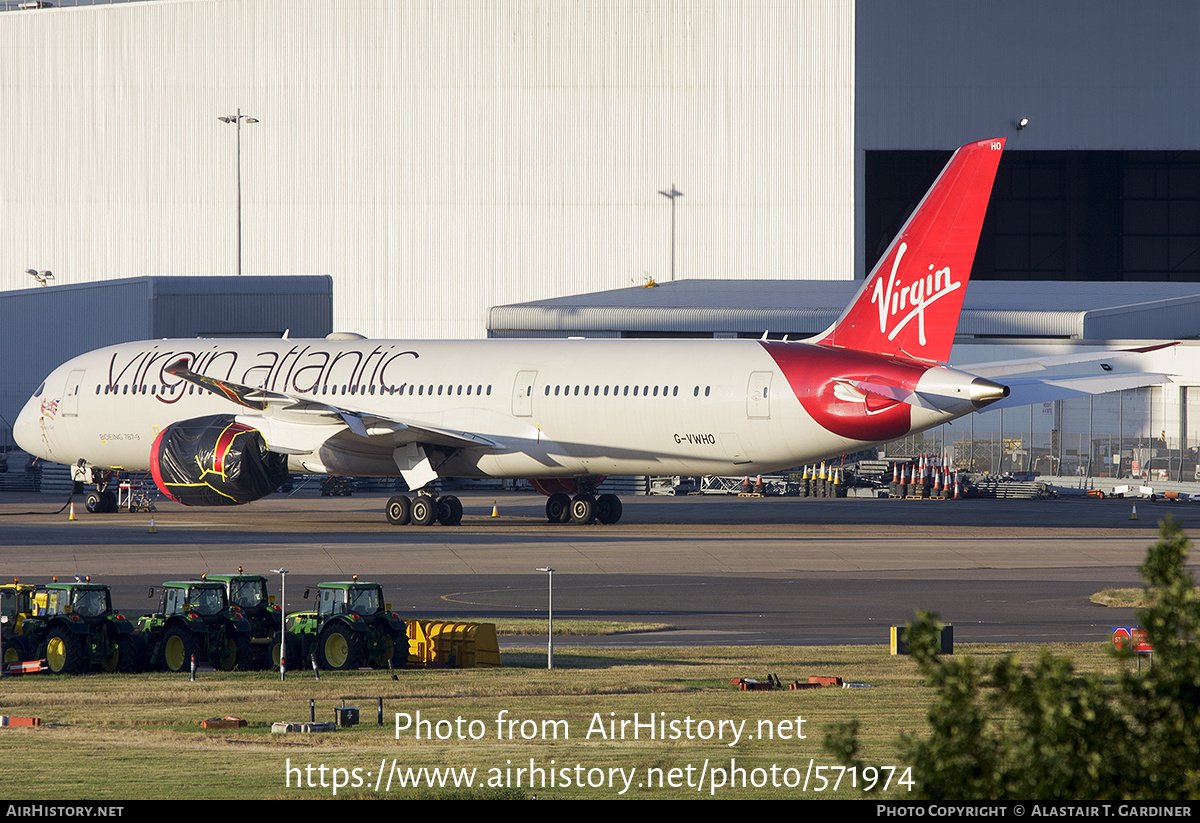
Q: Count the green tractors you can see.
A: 4